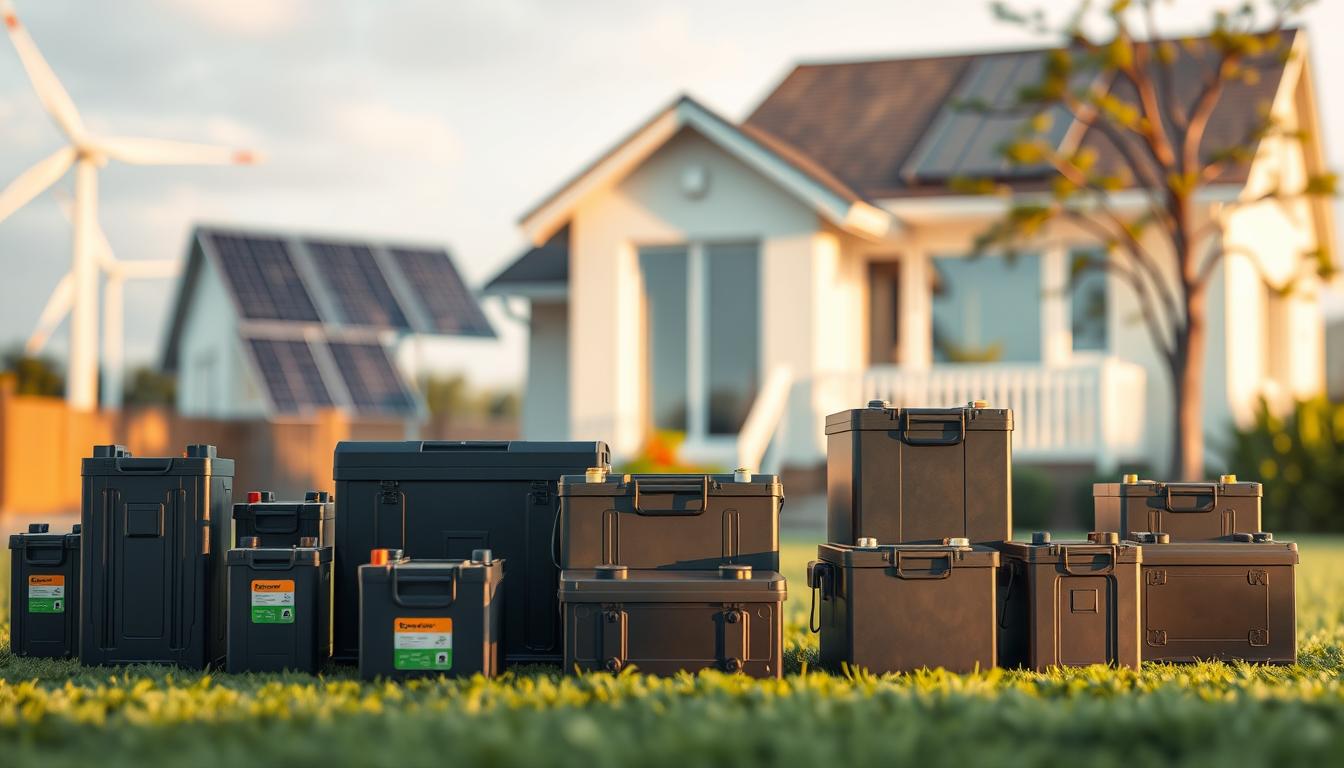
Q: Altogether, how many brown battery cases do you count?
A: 7